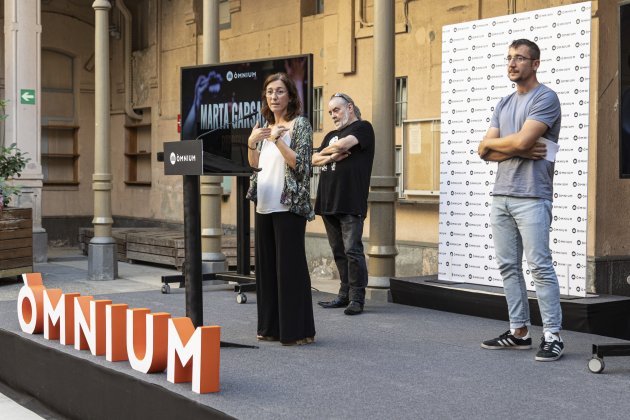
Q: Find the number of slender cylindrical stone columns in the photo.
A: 3